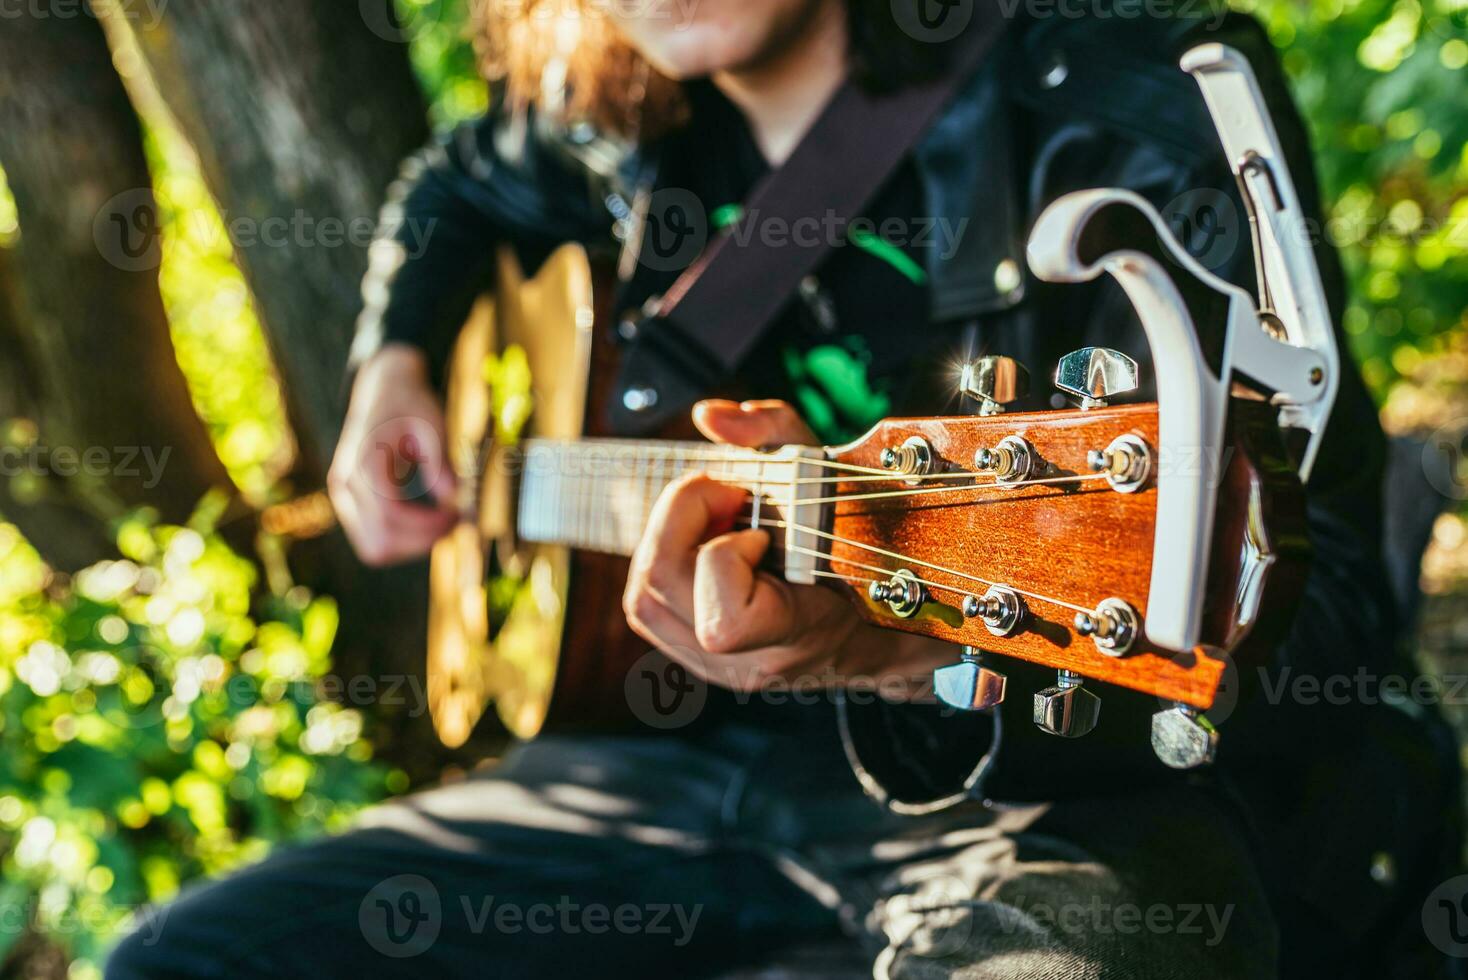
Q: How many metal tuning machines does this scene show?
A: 6